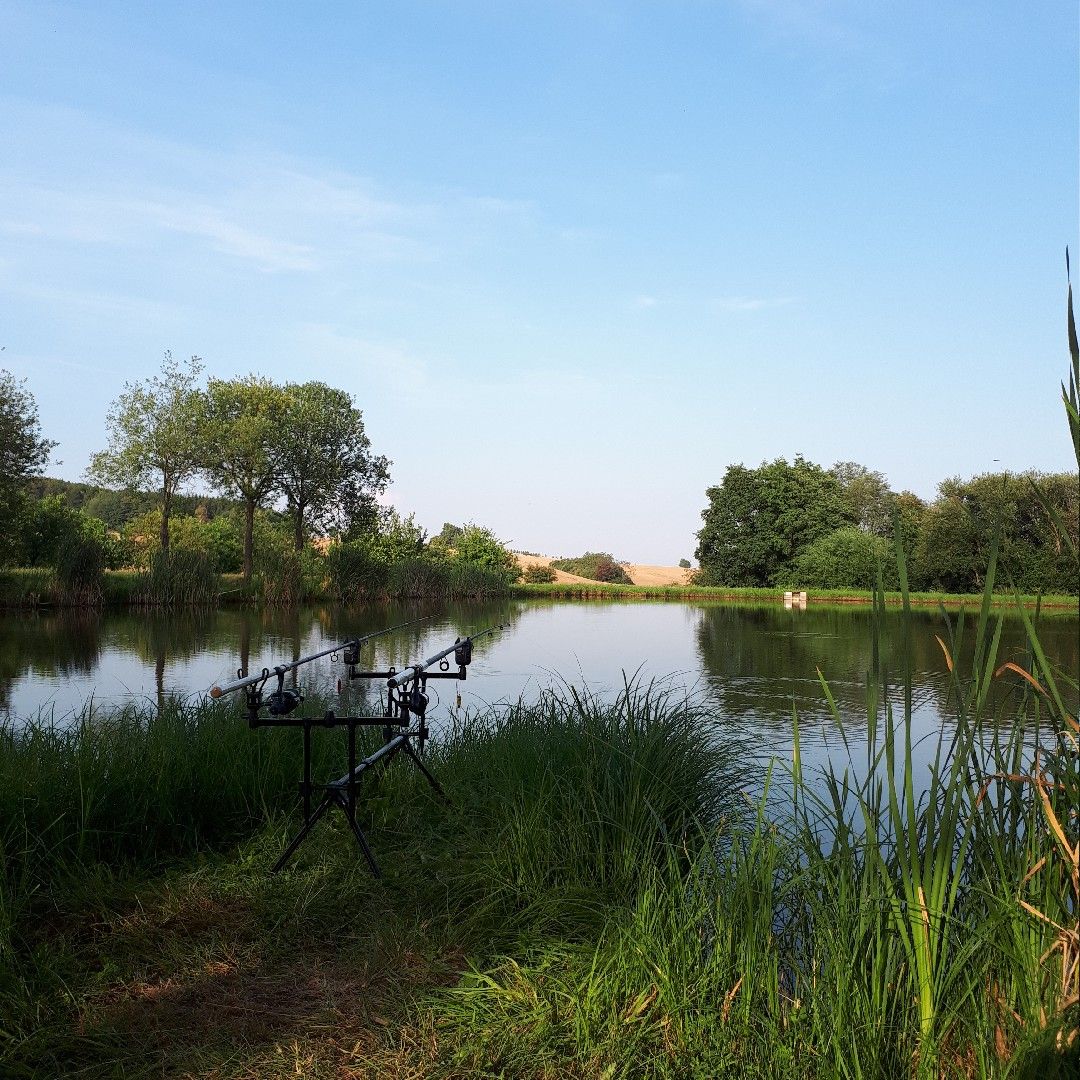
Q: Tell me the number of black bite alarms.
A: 2